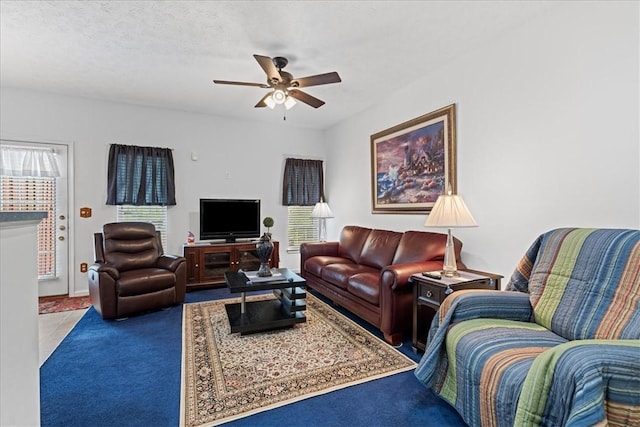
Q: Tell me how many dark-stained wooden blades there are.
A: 5